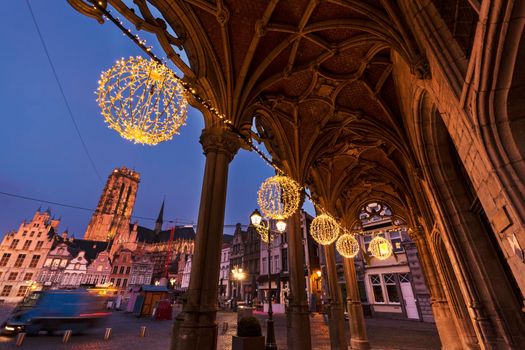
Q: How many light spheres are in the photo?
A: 5